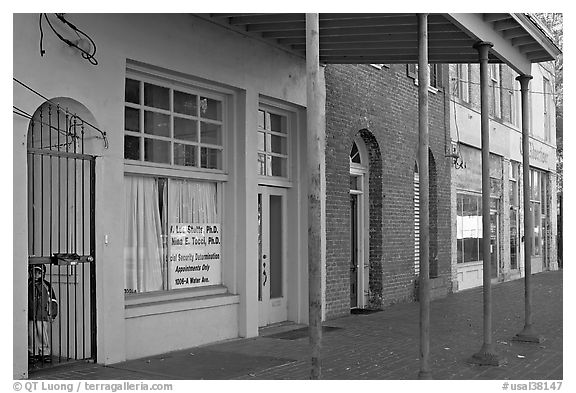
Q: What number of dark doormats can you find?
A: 2